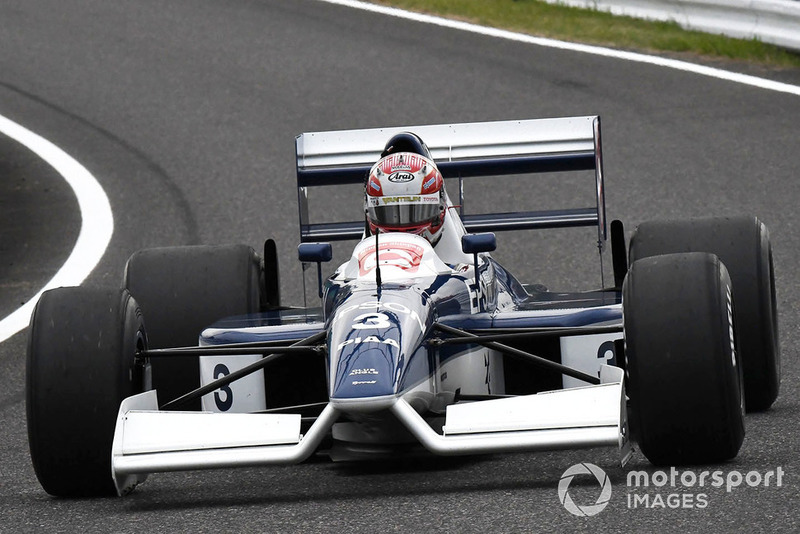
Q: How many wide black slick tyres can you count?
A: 4